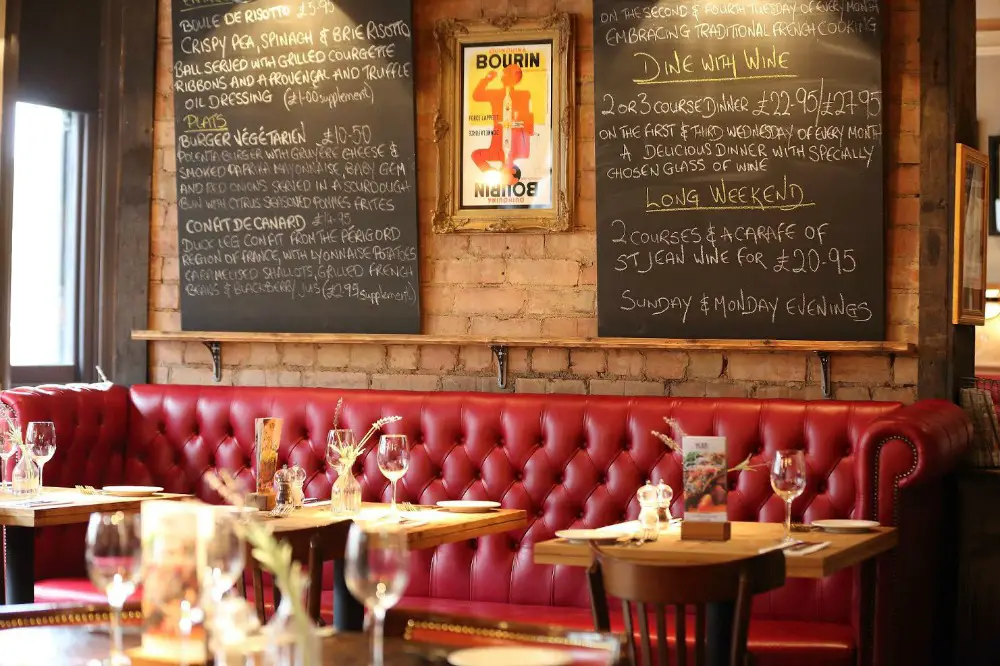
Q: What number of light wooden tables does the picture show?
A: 3